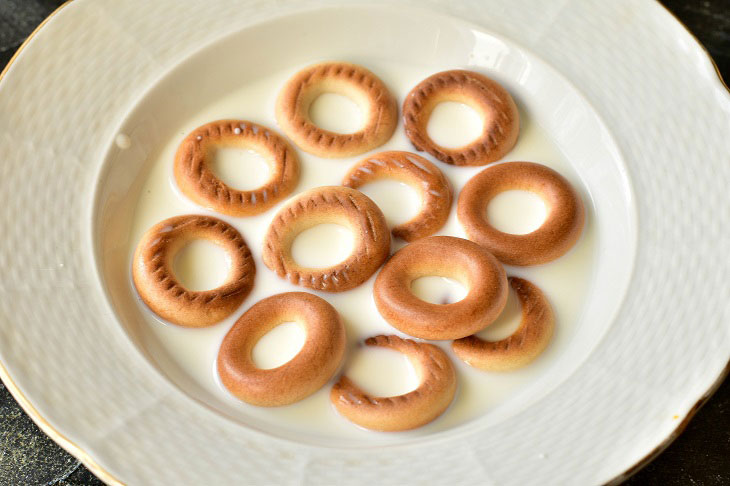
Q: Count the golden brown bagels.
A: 11